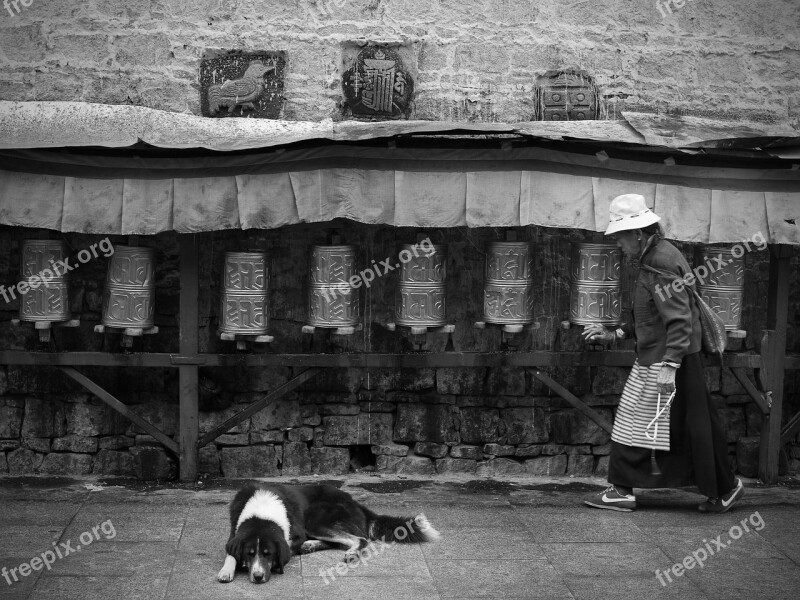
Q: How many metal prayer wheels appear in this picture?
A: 8